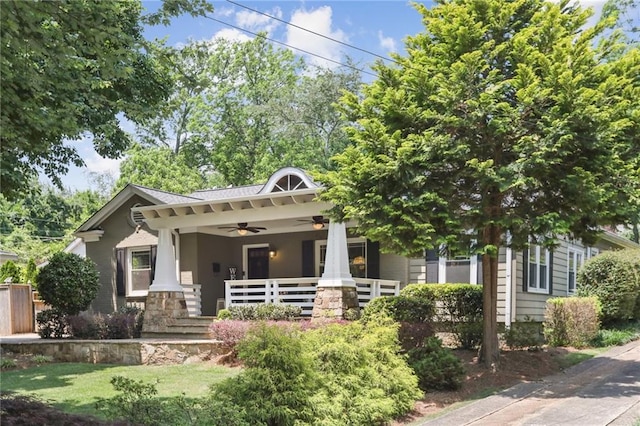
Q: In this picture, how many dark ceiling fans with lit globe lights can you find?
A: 2